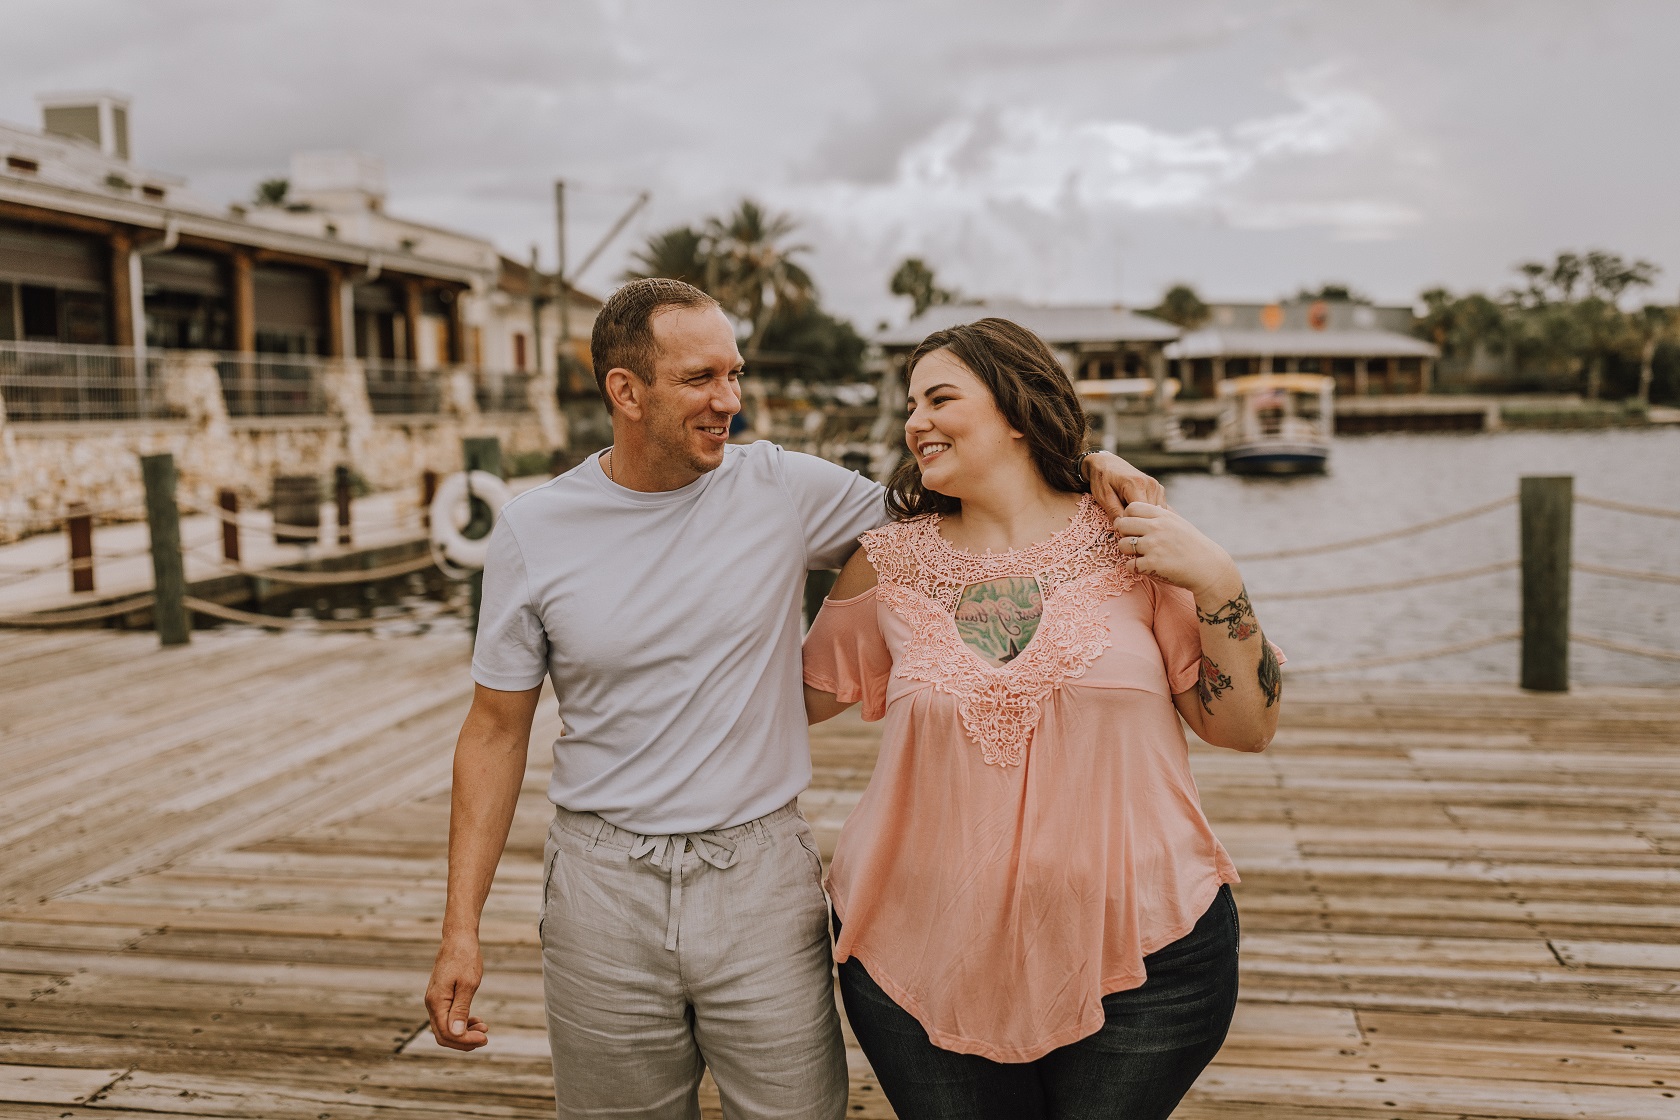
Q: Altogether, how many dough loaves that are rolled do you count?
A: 0